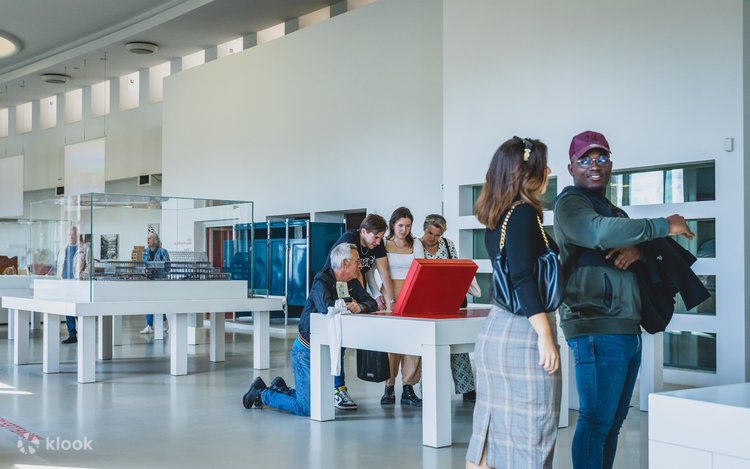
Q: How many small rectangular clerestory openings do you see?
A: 12